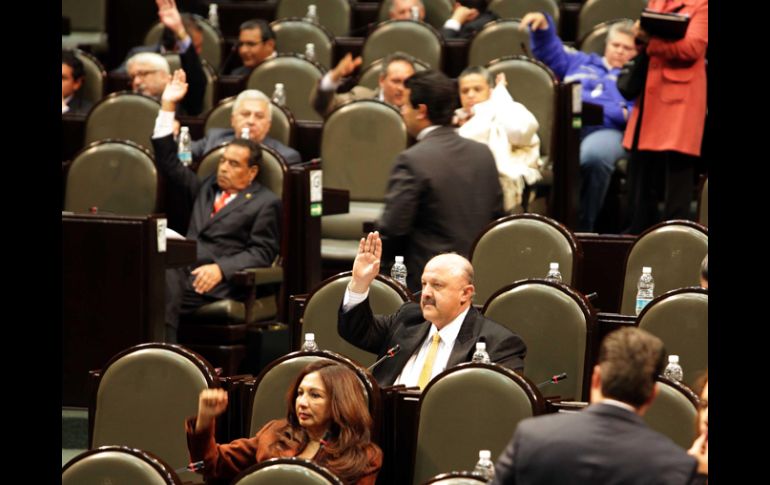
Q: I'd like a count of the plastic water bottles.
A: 14